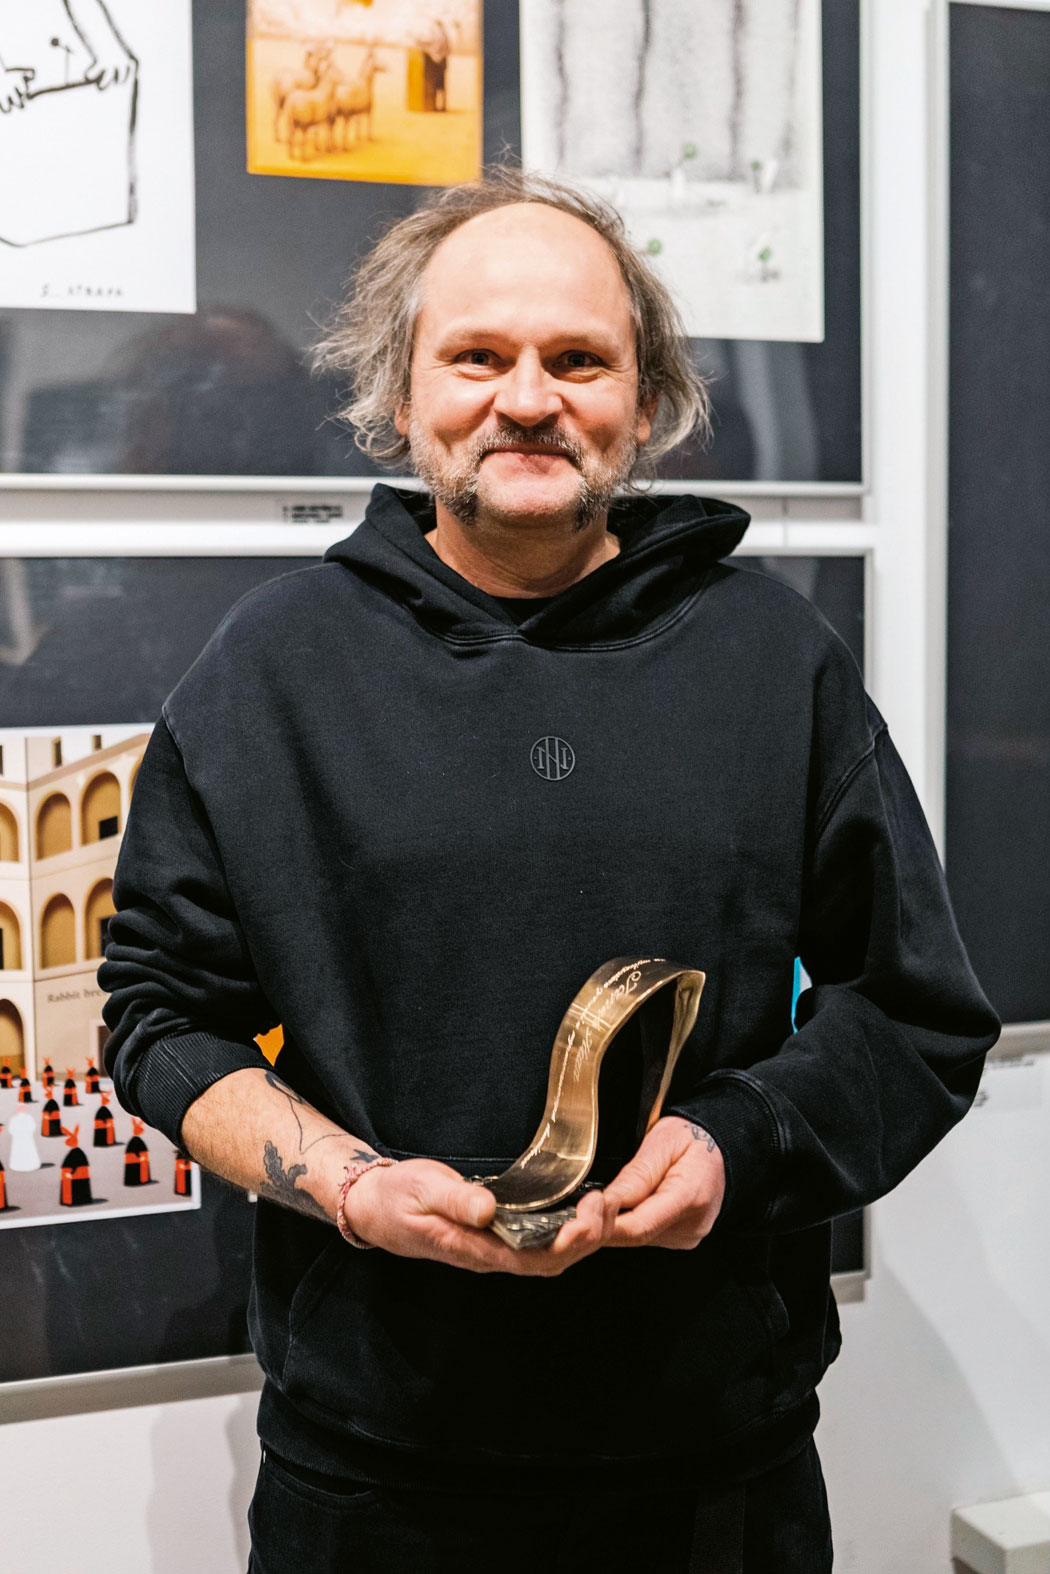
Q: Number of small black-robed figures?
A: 11